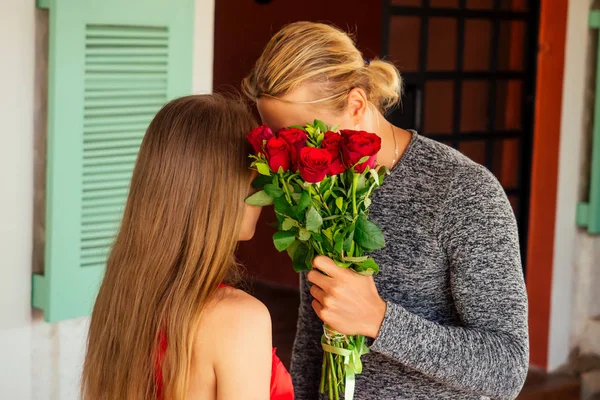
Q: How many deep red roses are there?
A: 6